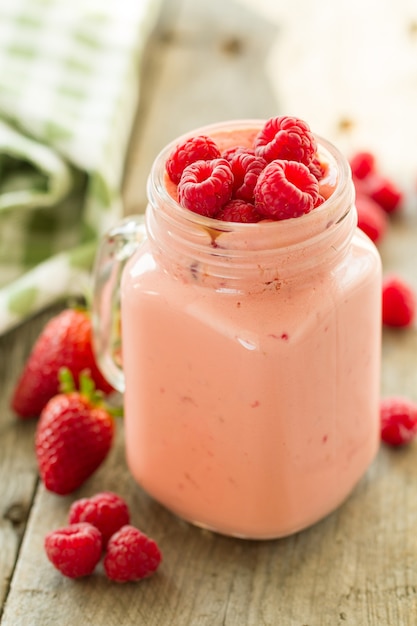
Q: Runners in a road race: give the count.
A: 0